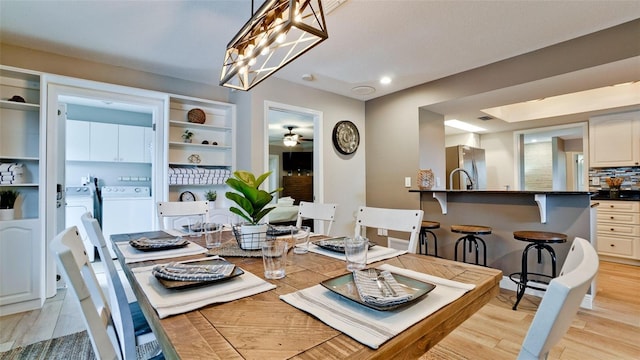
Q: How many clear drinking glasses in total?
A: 5